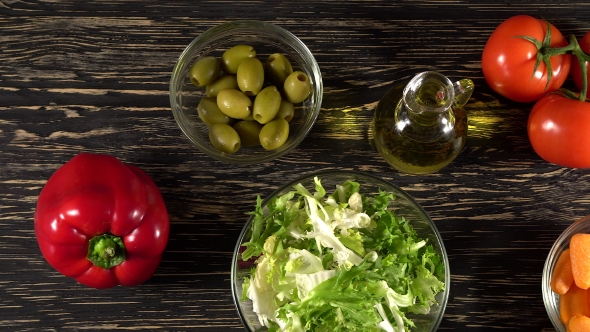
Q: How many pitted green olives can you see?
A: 13